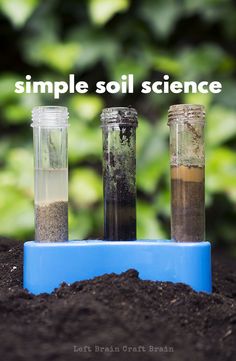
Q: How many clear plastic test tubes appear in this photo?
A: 3